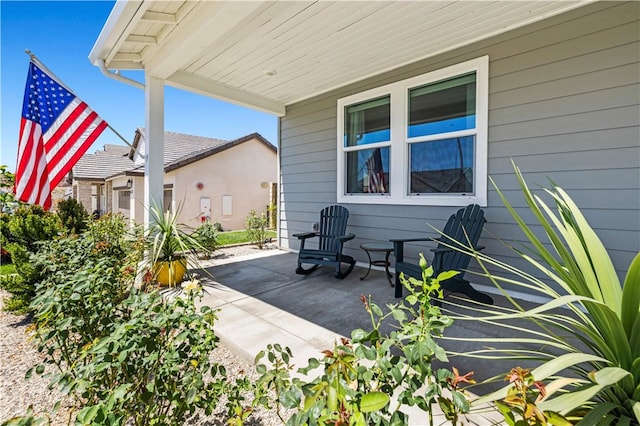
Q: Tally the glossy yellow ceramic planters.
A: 1